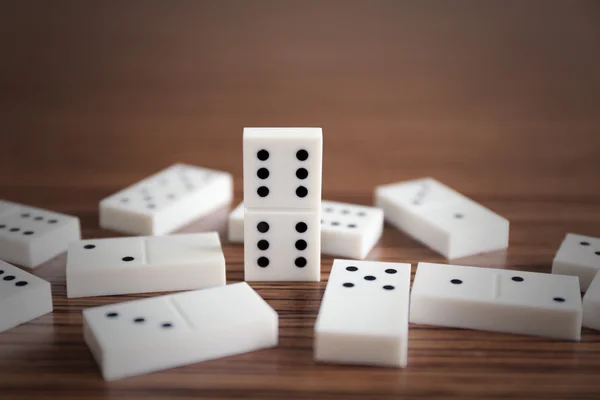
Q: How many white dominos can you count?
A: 12